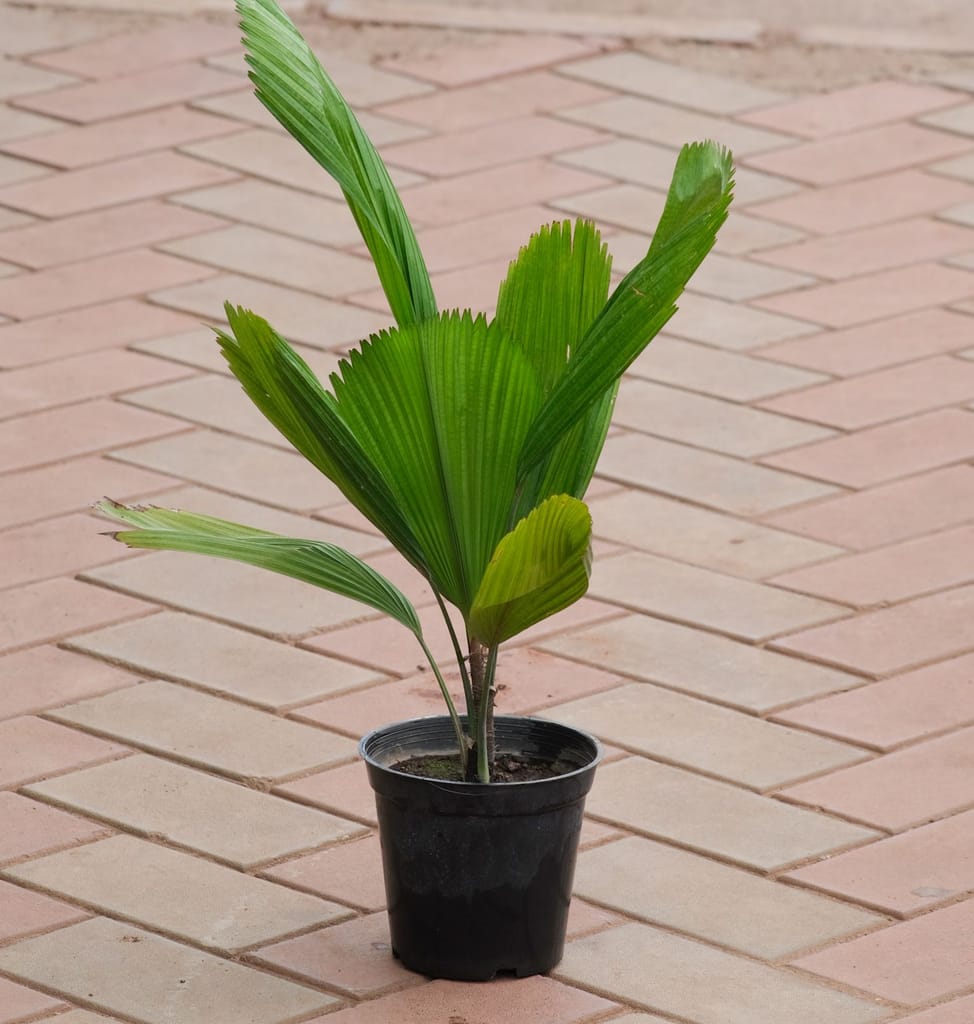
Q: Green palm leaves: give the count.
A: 7